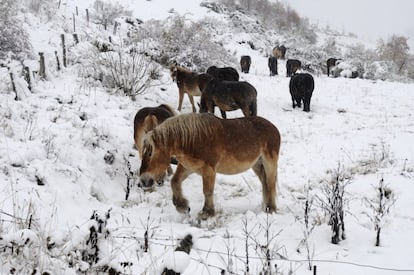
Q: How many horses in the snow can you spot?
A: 11